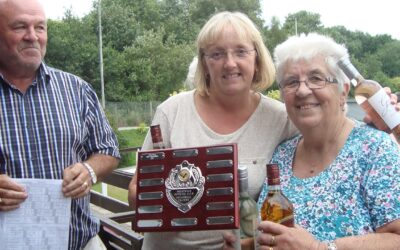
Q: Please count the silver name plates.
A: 14